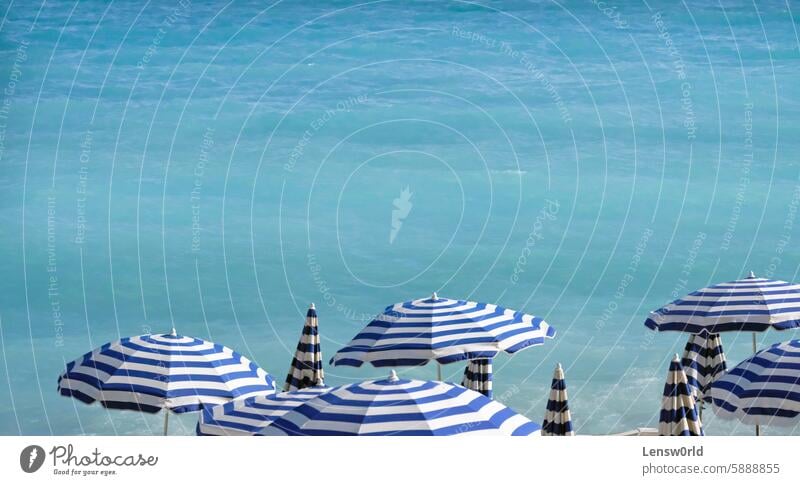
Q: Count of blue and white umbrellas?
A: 11